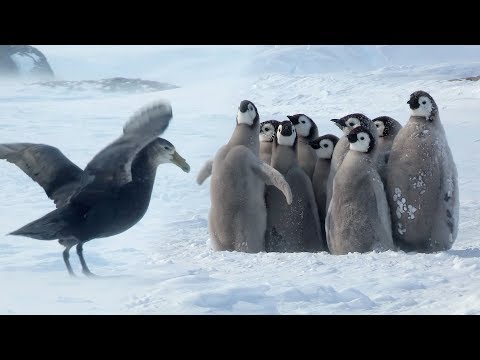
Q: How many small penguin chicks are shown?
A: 9